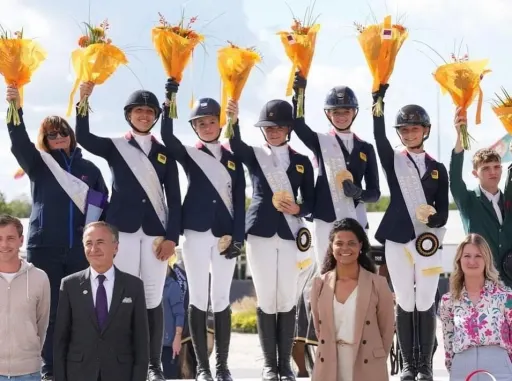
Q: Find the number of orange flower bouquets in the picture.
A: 8